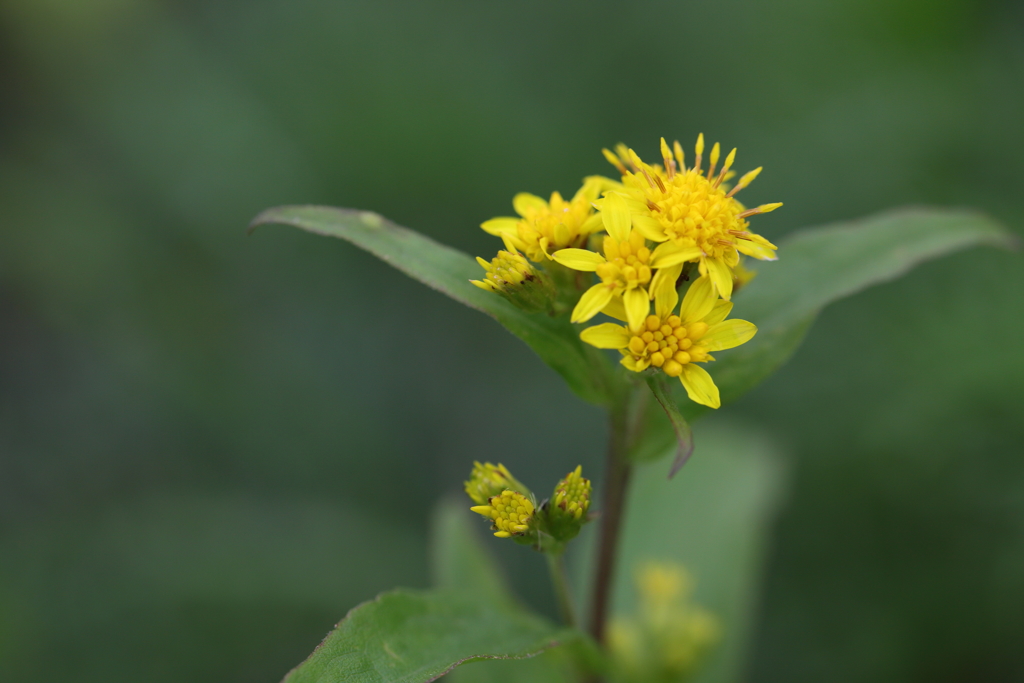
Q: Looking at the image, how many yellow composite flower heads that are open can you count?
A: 4